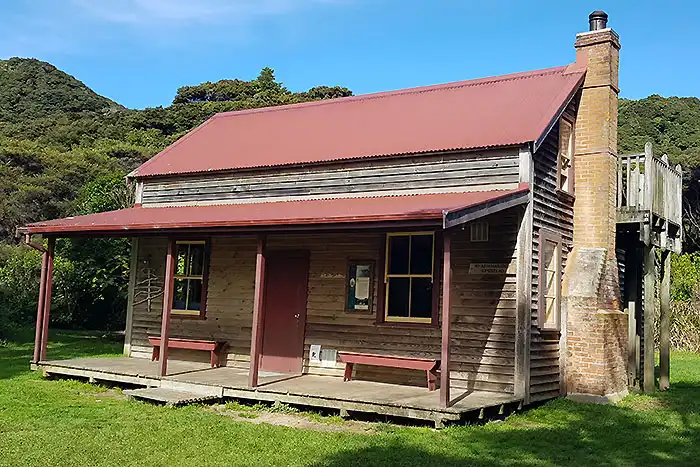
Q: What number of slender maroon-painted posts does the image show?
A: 4